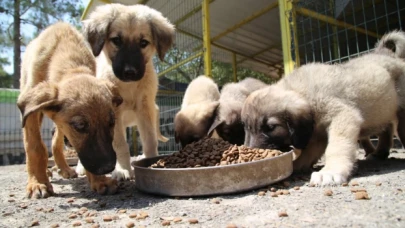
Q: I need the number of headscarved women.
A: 0